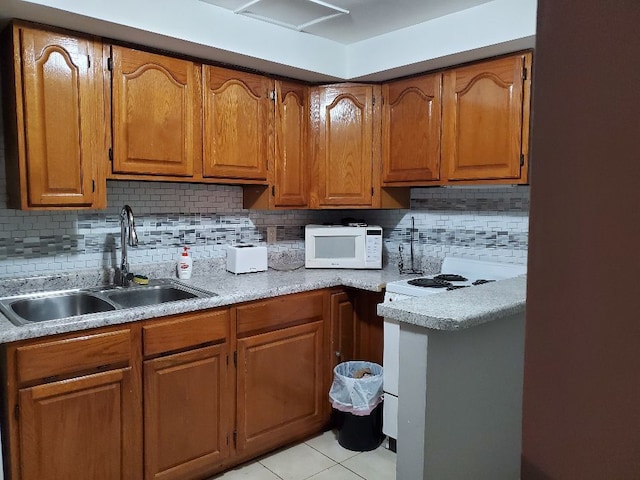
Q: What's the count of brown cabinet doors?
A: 11